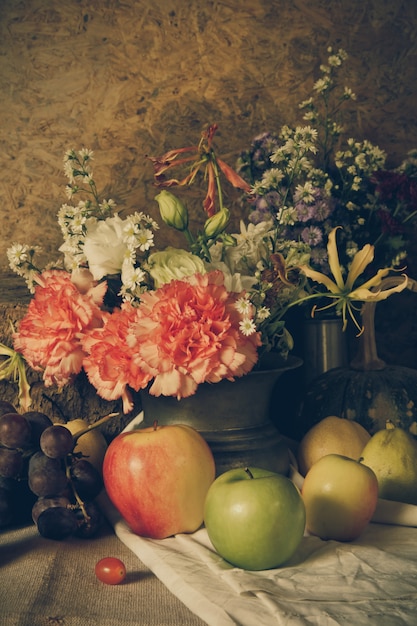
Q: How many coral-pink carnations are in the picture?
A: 3